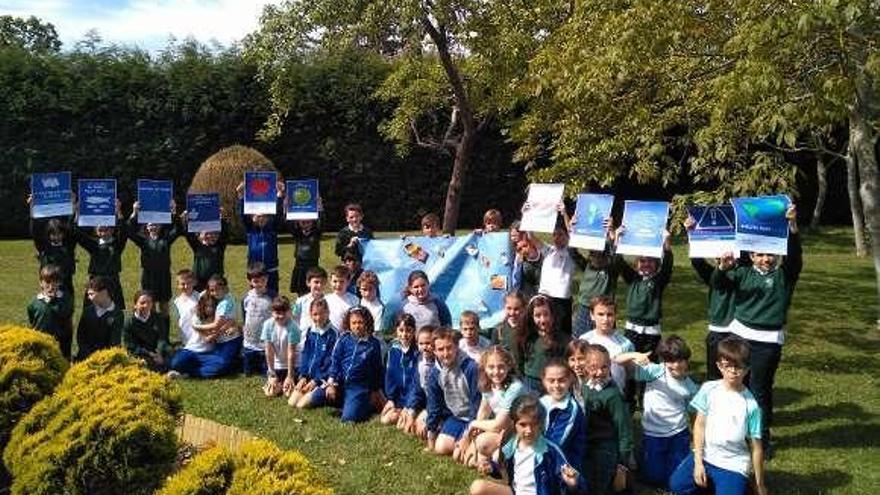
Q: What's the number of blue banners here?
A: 11